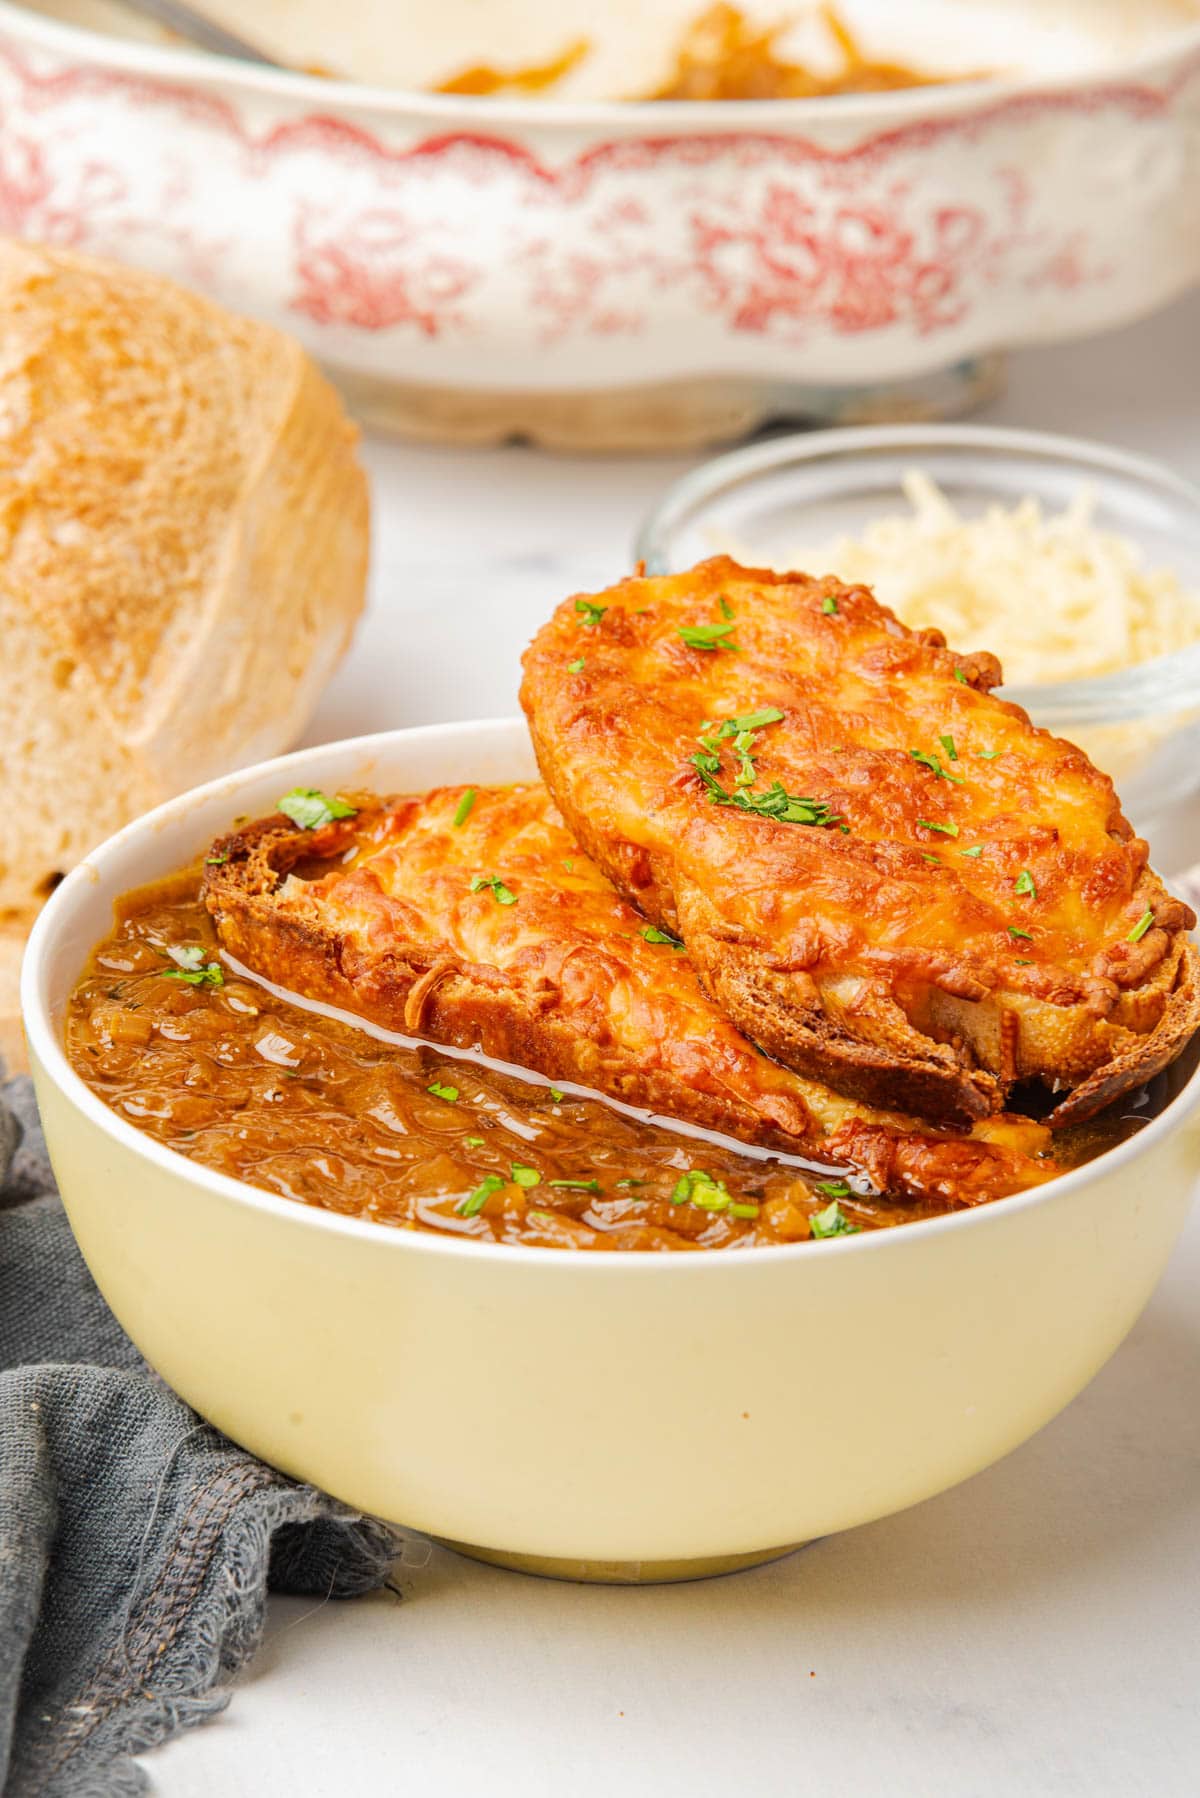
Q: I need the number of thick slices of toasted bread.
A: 2